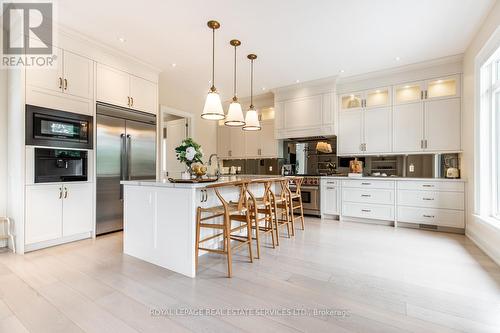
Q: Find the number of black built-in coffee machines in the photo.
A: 1